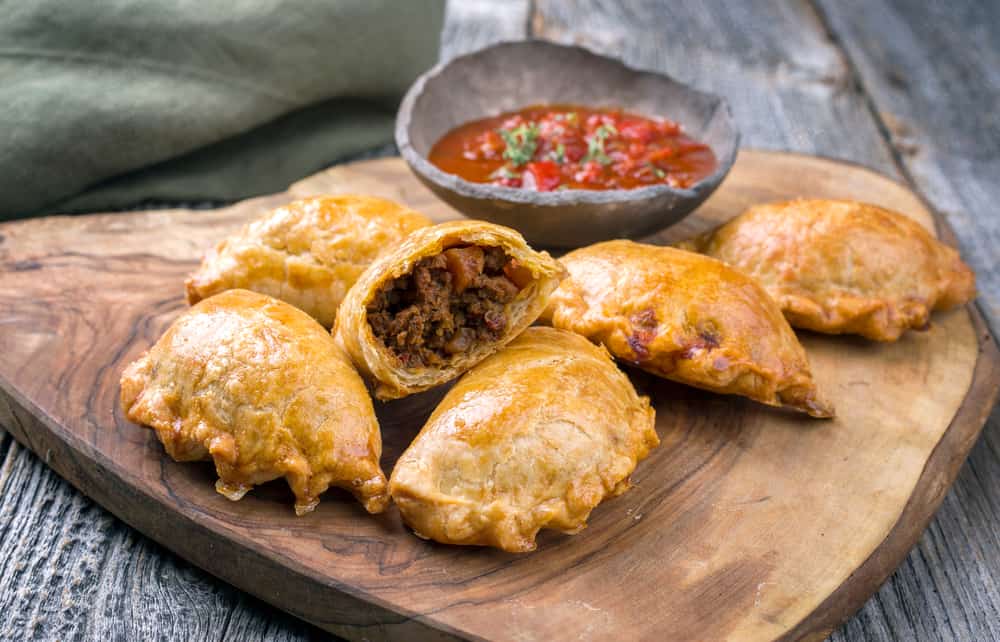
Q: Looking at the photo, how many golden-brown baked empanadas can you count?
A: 6